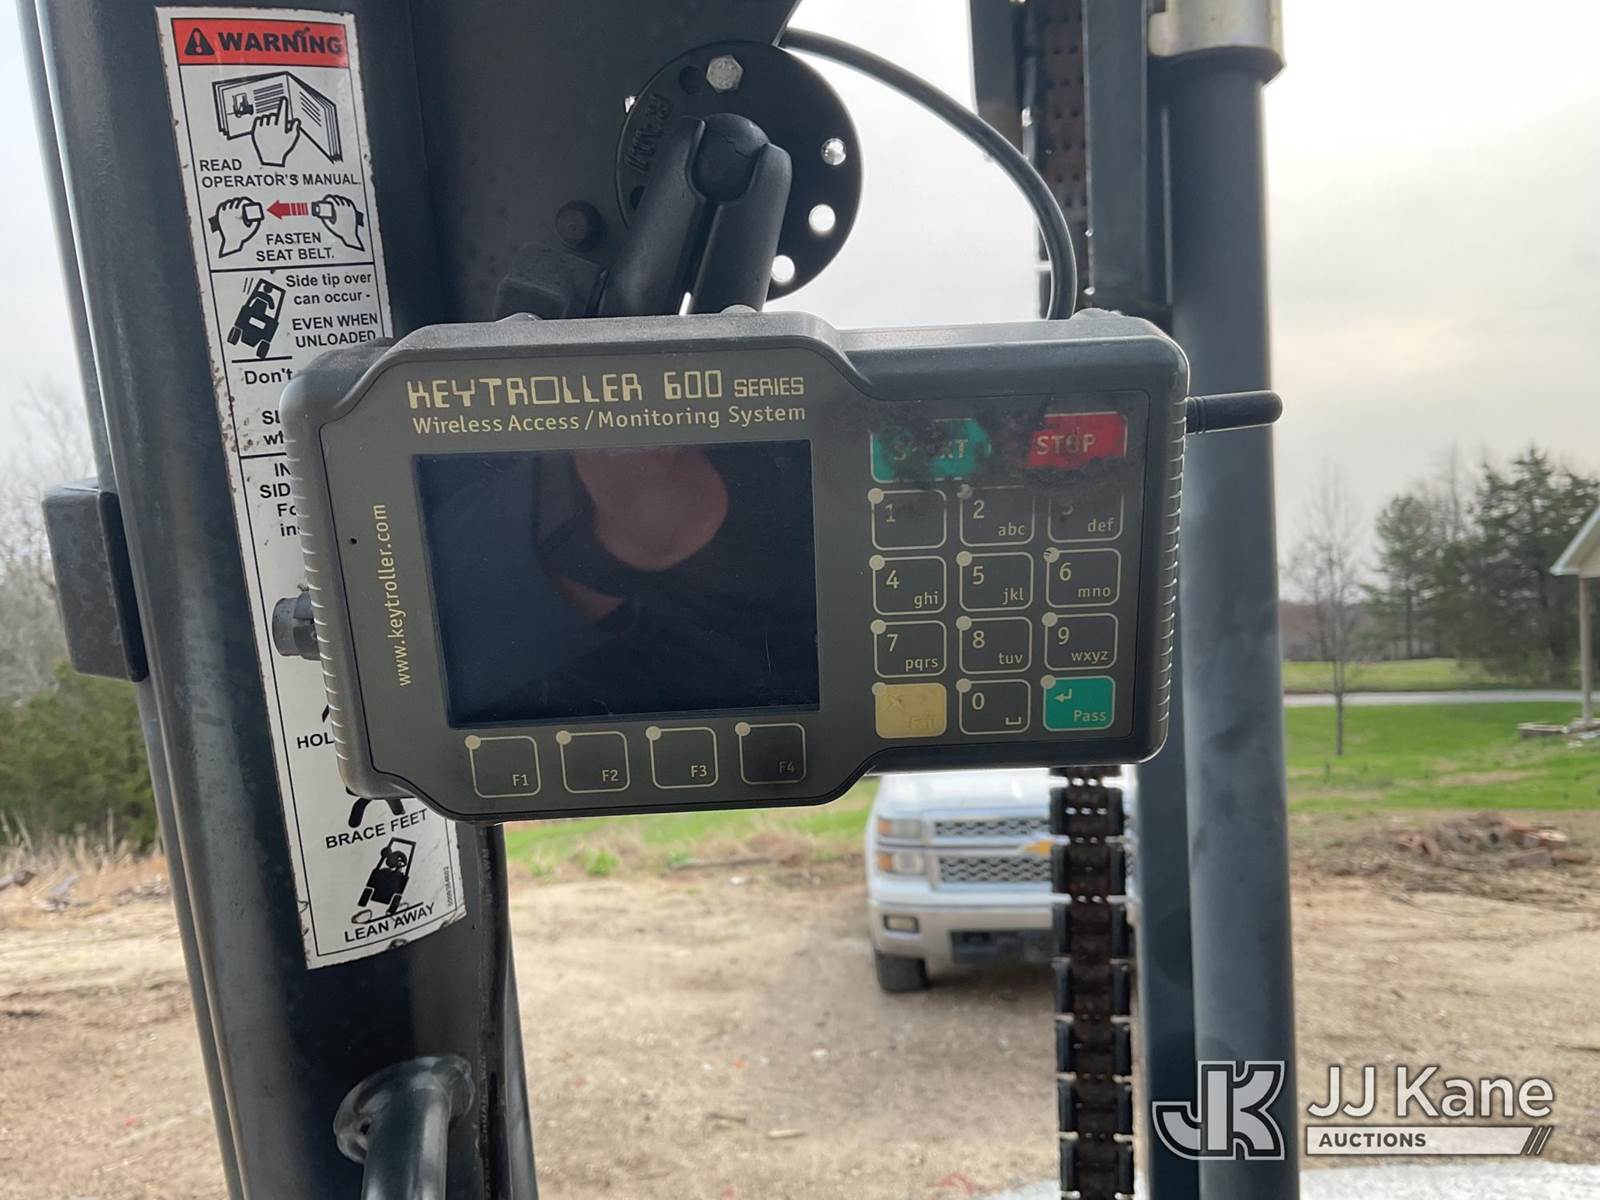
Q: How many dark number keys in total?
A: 10